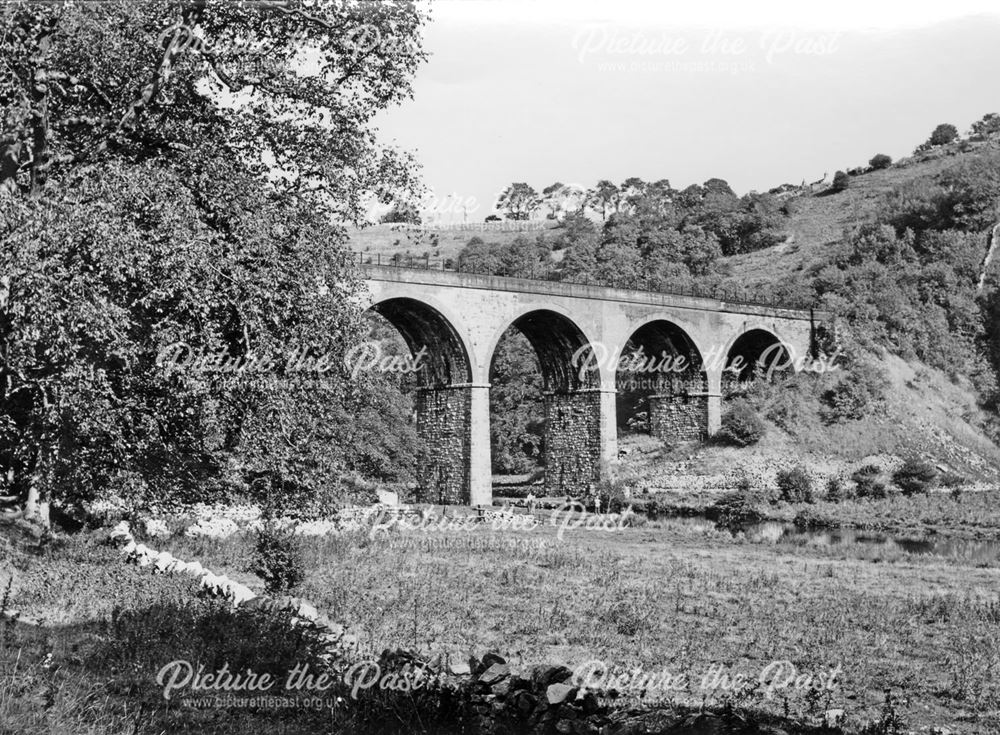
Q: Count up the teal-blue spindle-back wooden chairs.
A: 0